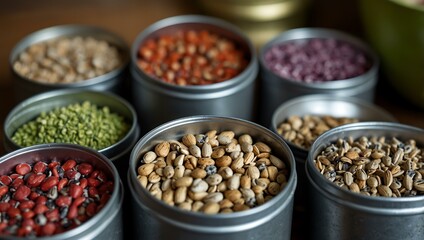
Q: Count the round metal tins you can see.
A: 8